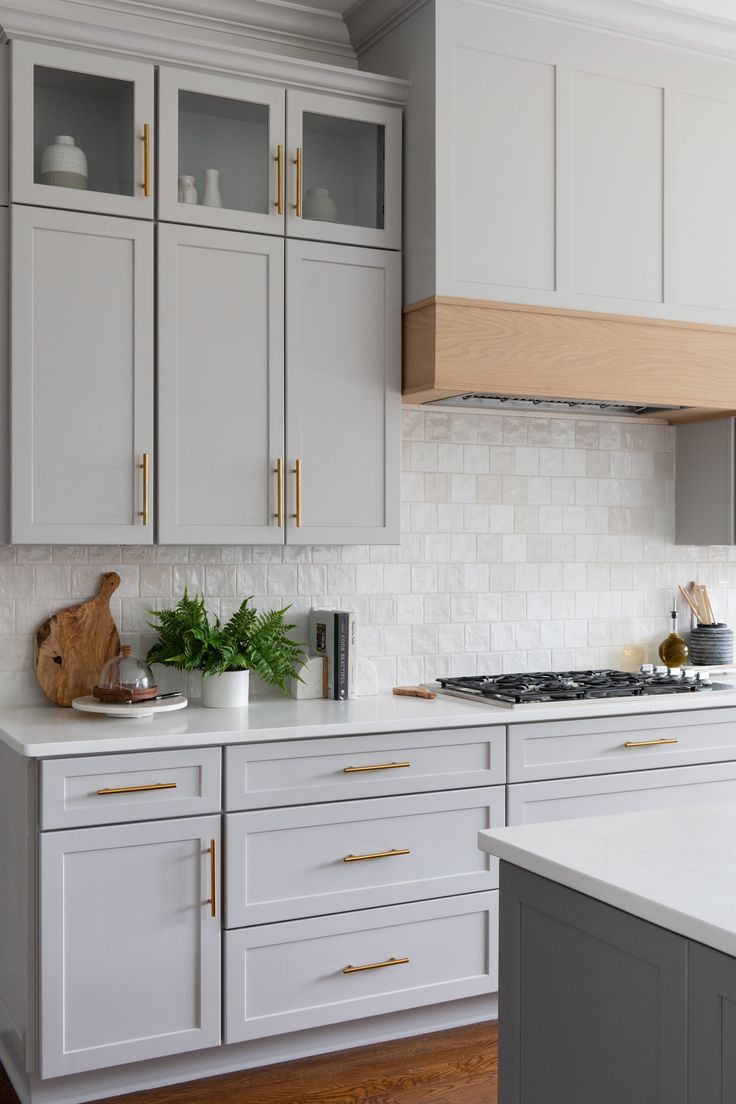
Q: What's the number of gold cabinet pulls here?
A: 12